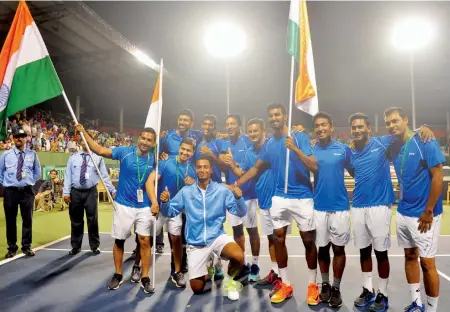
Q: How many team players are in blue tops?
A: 11